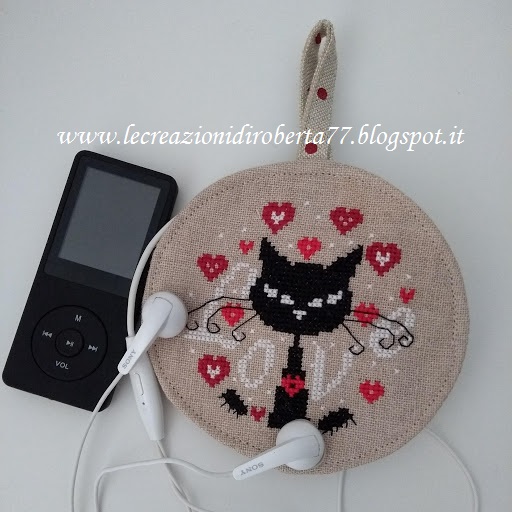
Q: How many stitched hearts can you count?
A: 13